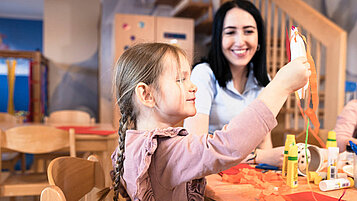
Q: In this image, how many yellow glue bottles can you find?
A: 3